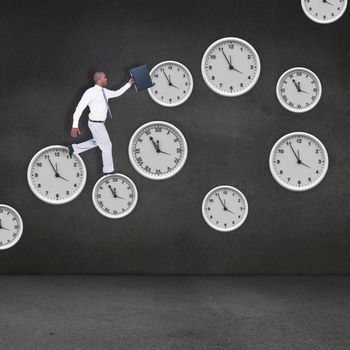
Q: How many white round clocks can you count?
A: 10